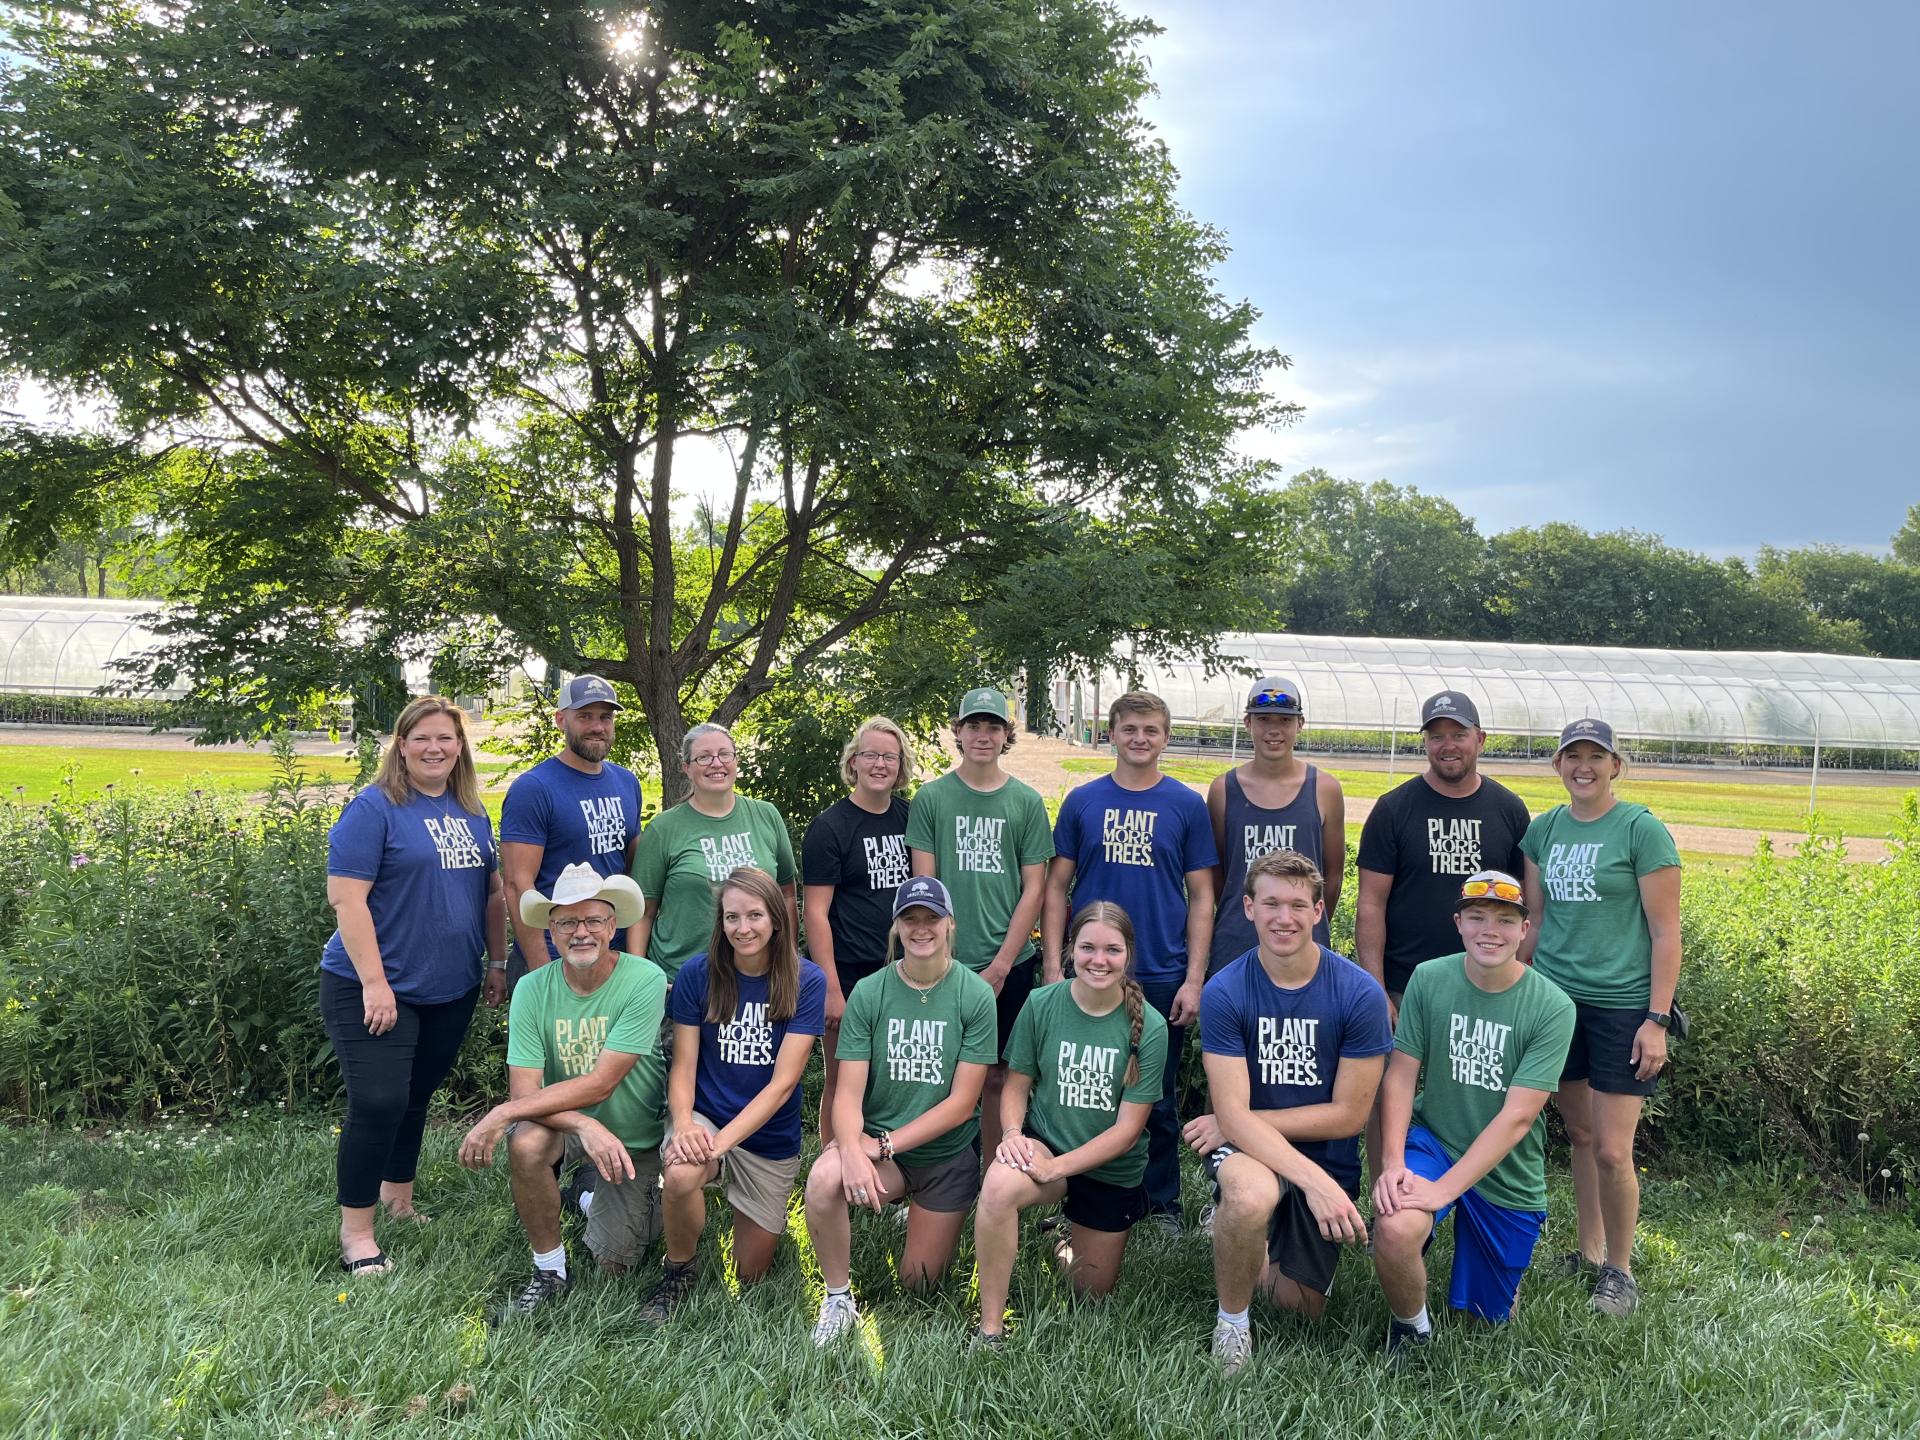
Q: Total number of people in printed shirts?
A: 15